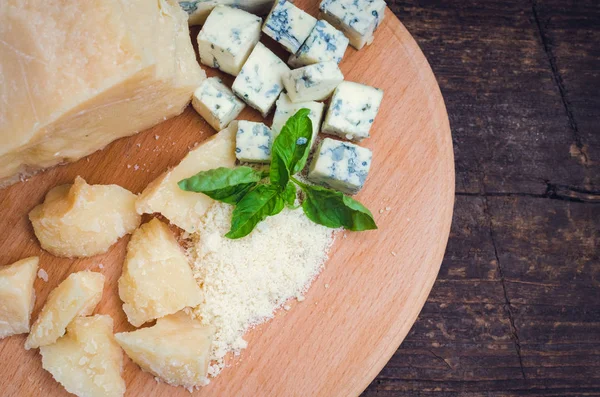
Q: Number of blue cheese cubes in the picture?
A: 11